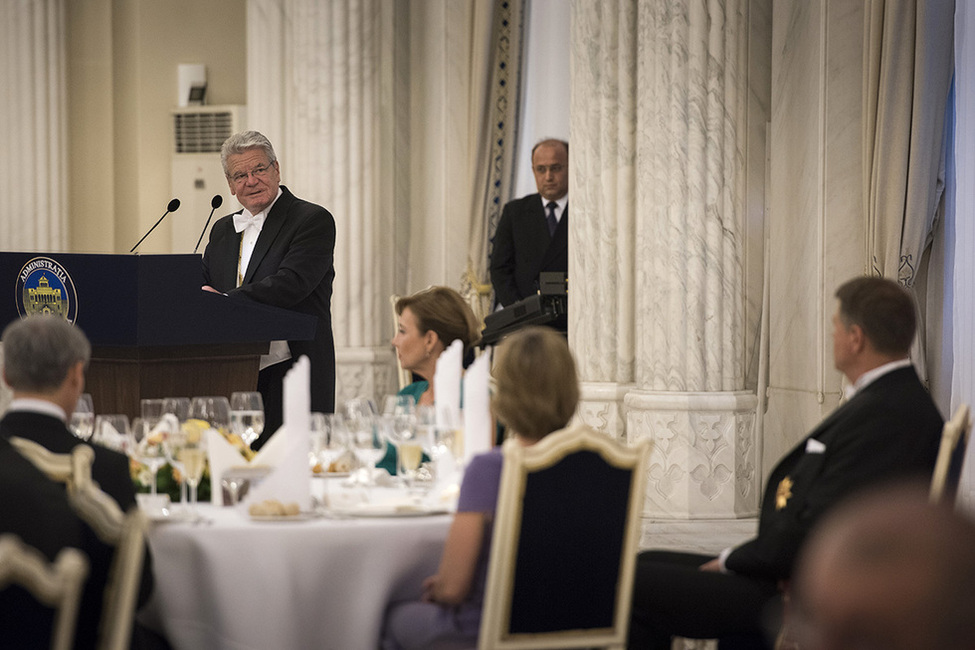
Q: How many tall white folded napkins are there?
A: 3